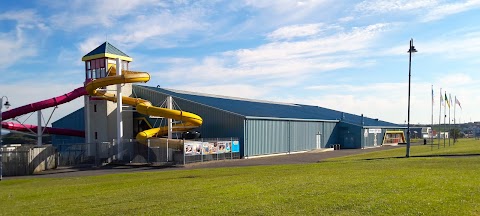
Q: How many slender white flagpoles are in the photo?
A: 5